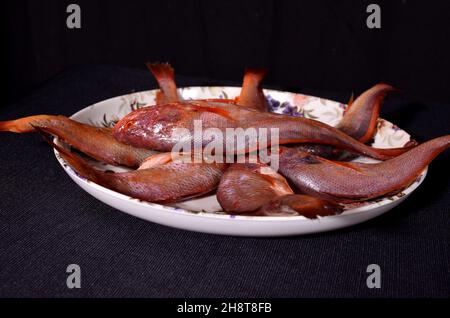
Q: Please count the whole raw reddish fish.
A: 8